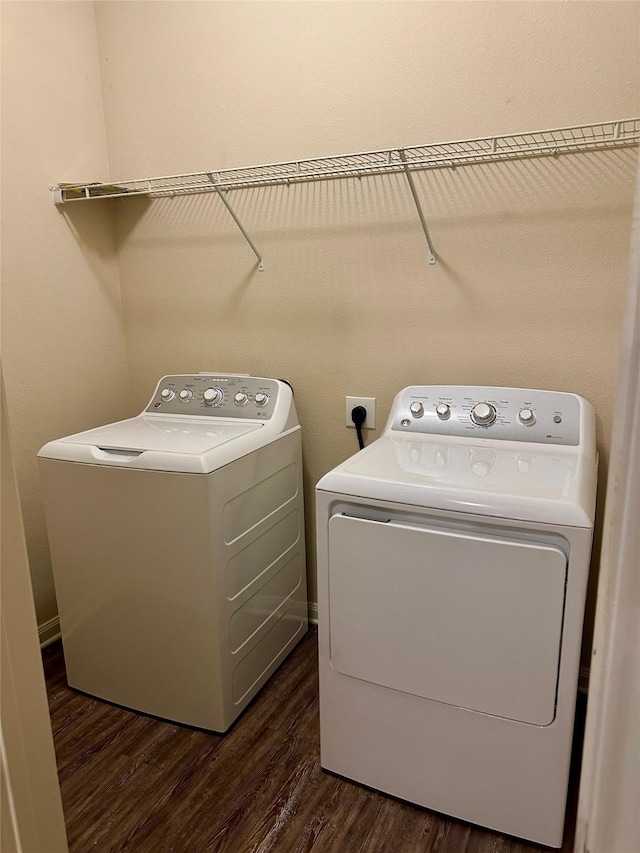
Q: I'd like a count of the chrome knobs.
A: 9